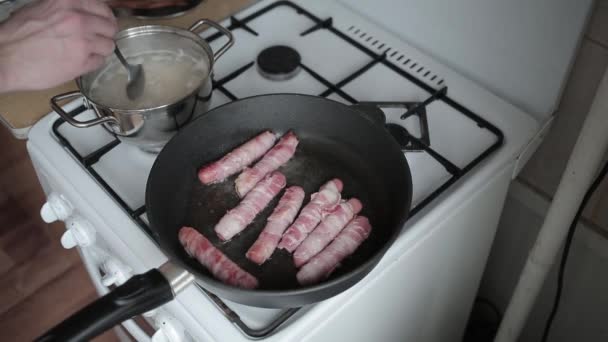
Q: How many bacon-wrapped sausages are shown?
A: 8